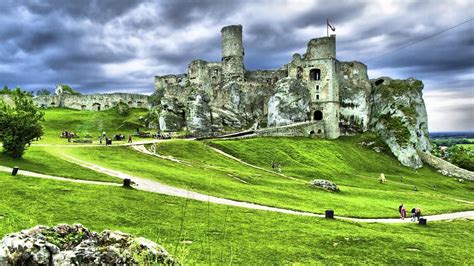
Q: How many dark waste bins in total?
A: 4